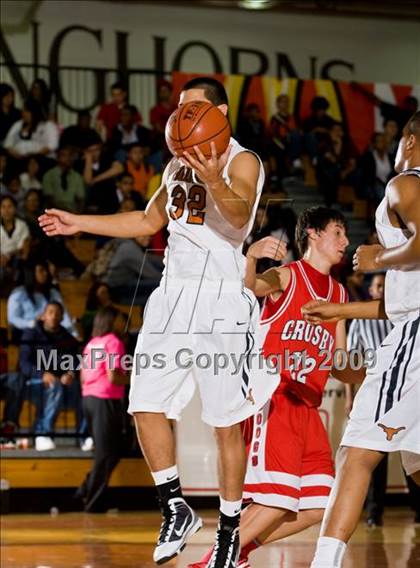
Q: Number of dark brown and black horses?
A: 0